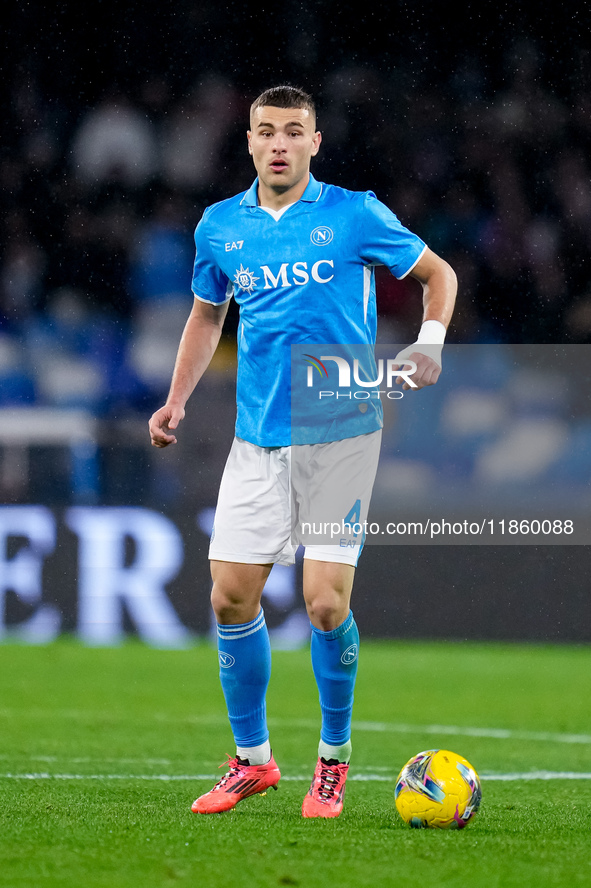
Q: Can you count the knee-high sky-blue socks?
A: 2